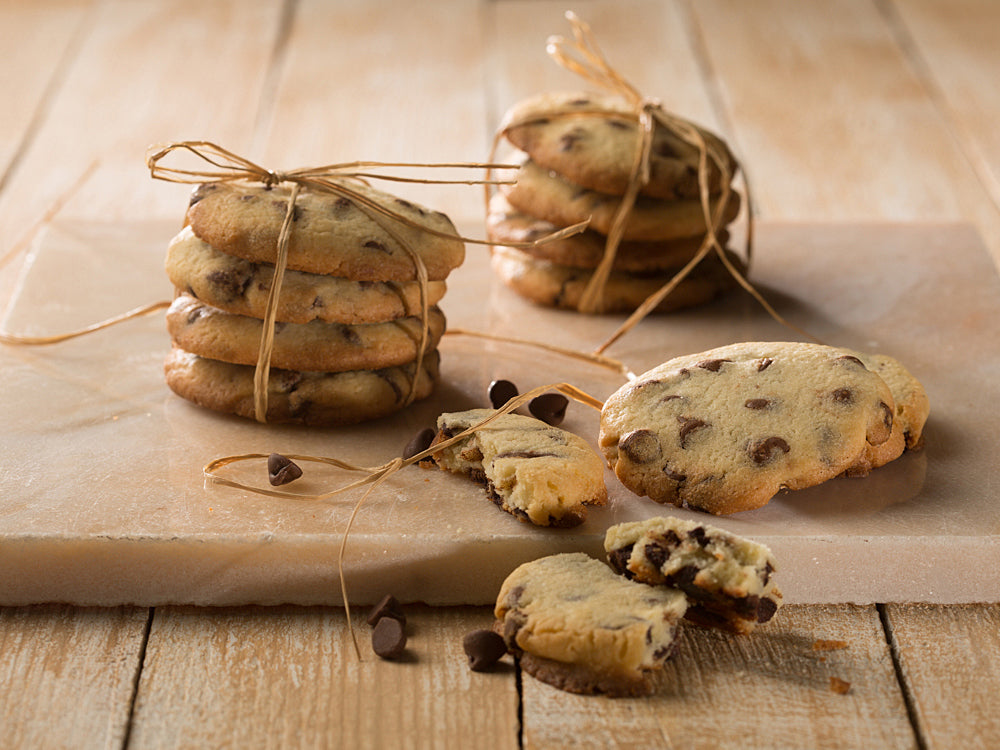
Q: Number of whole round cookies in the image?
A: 10